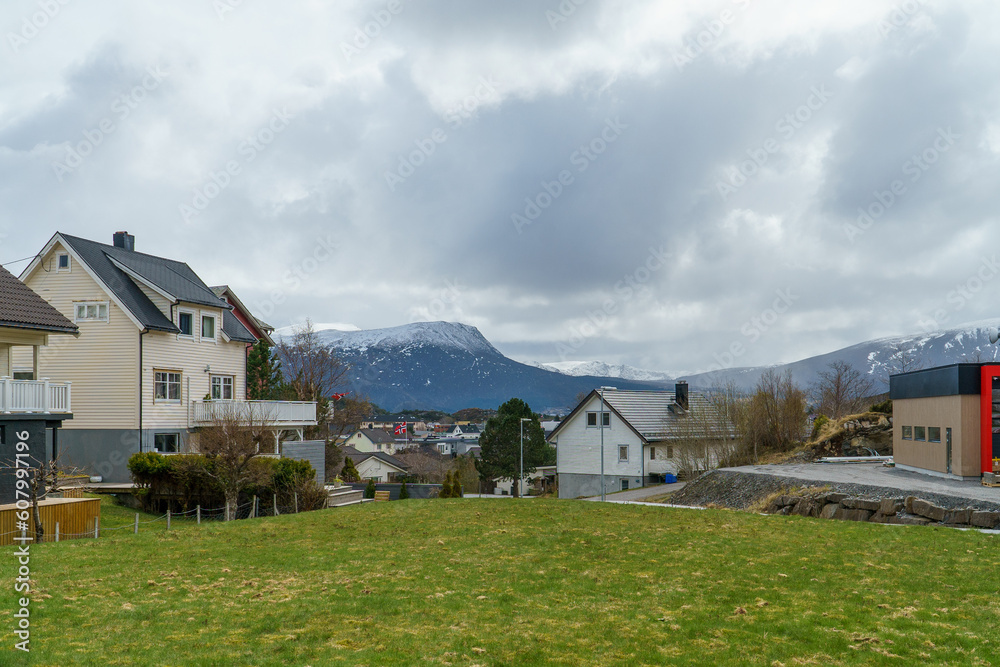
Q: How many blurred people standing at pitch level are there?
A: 0